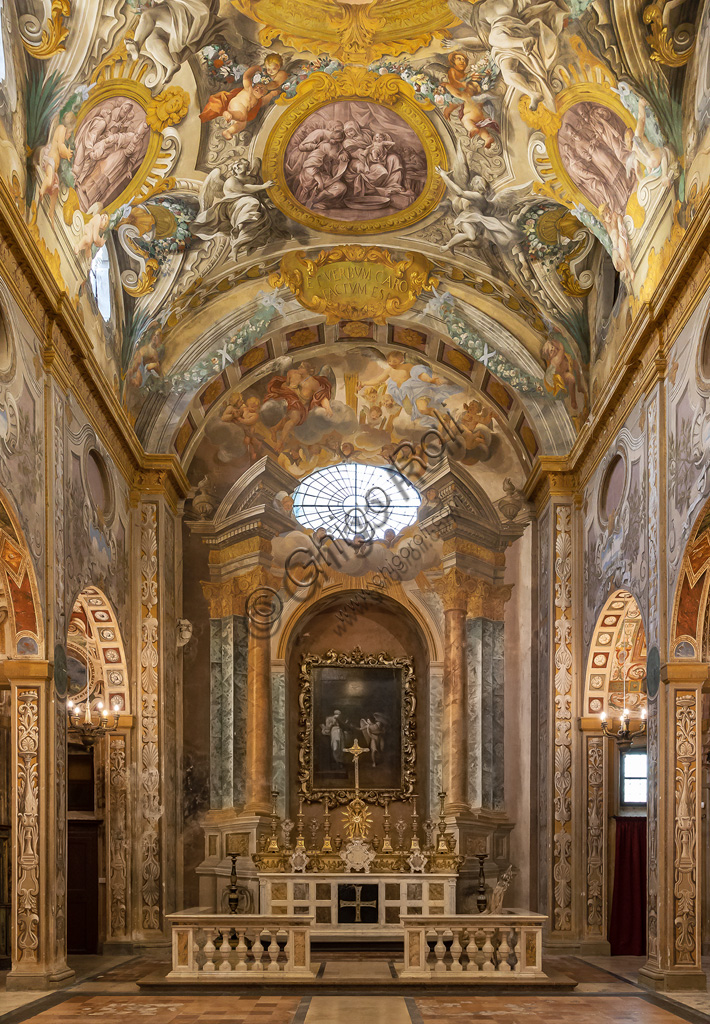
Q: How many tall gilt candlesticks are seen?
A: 6